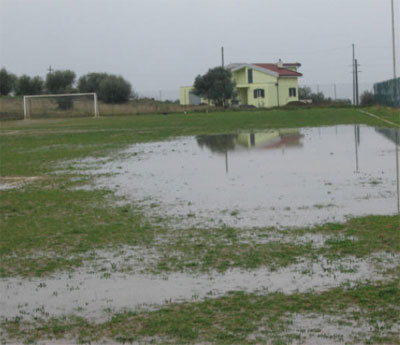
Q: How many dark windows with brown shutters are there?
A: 2